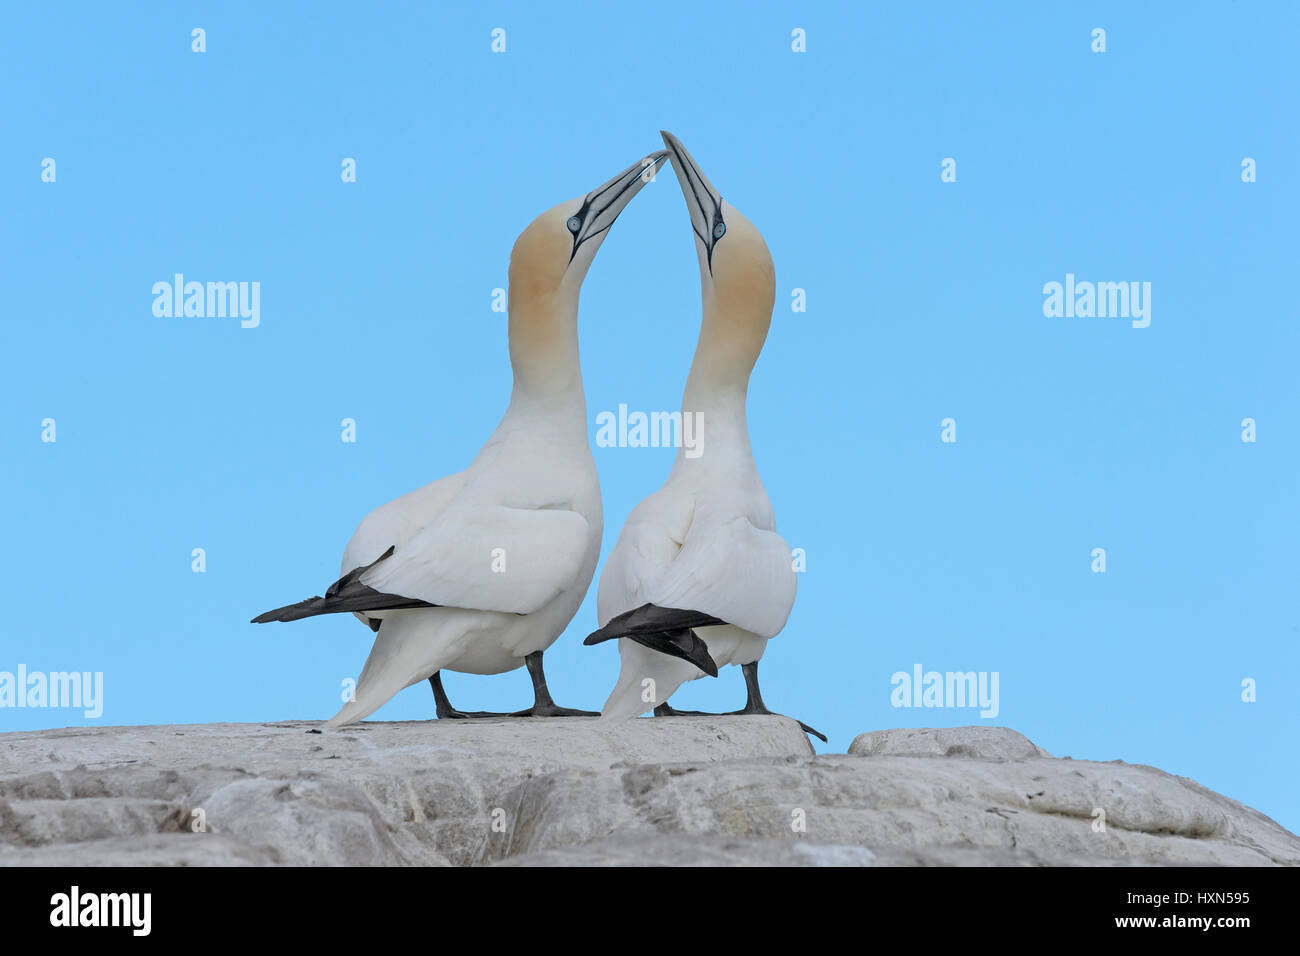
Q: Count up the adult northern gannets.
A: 2